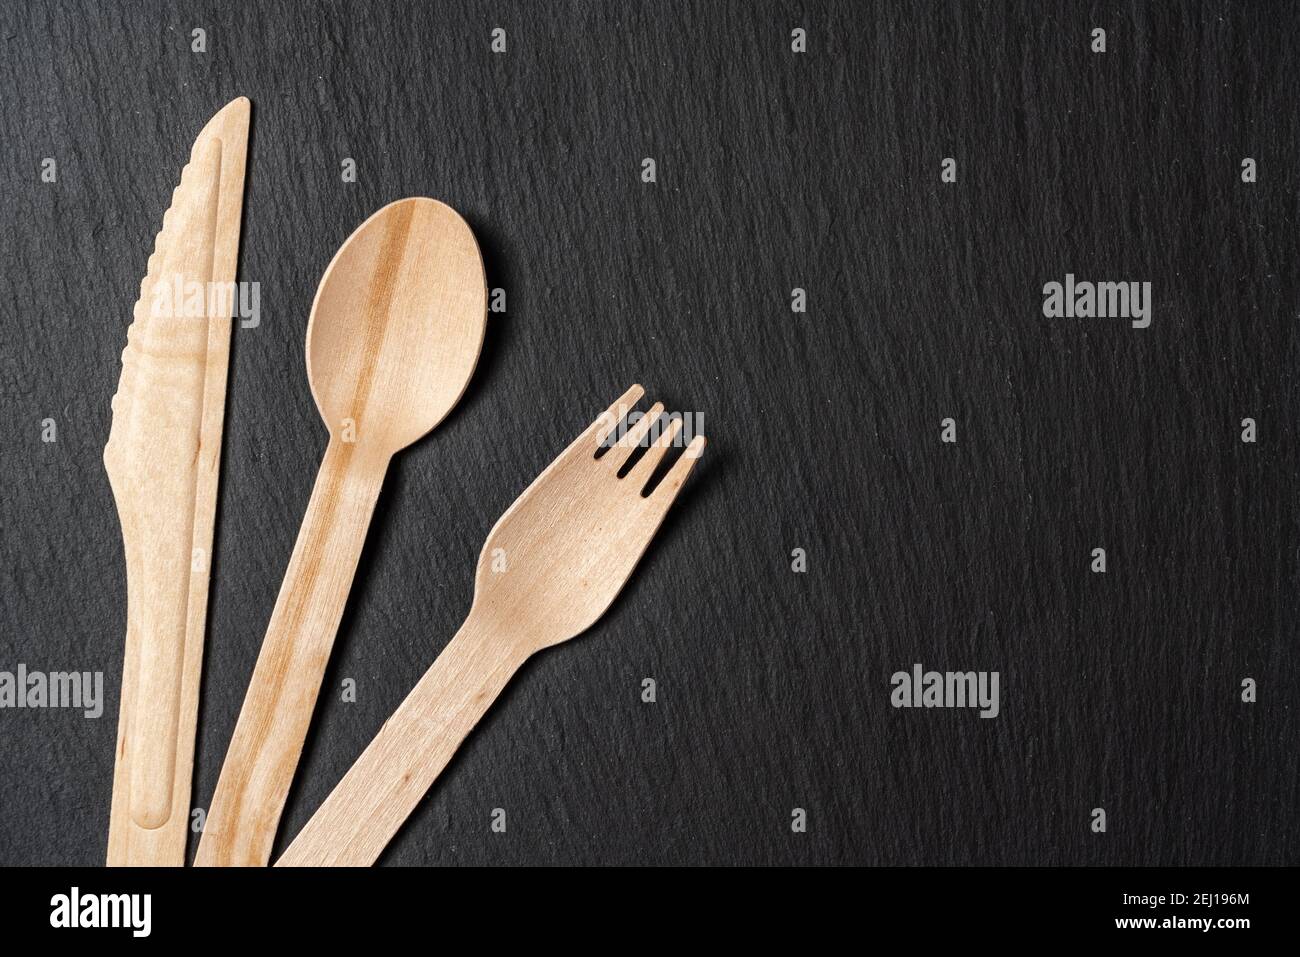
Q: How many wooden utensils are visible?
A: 3